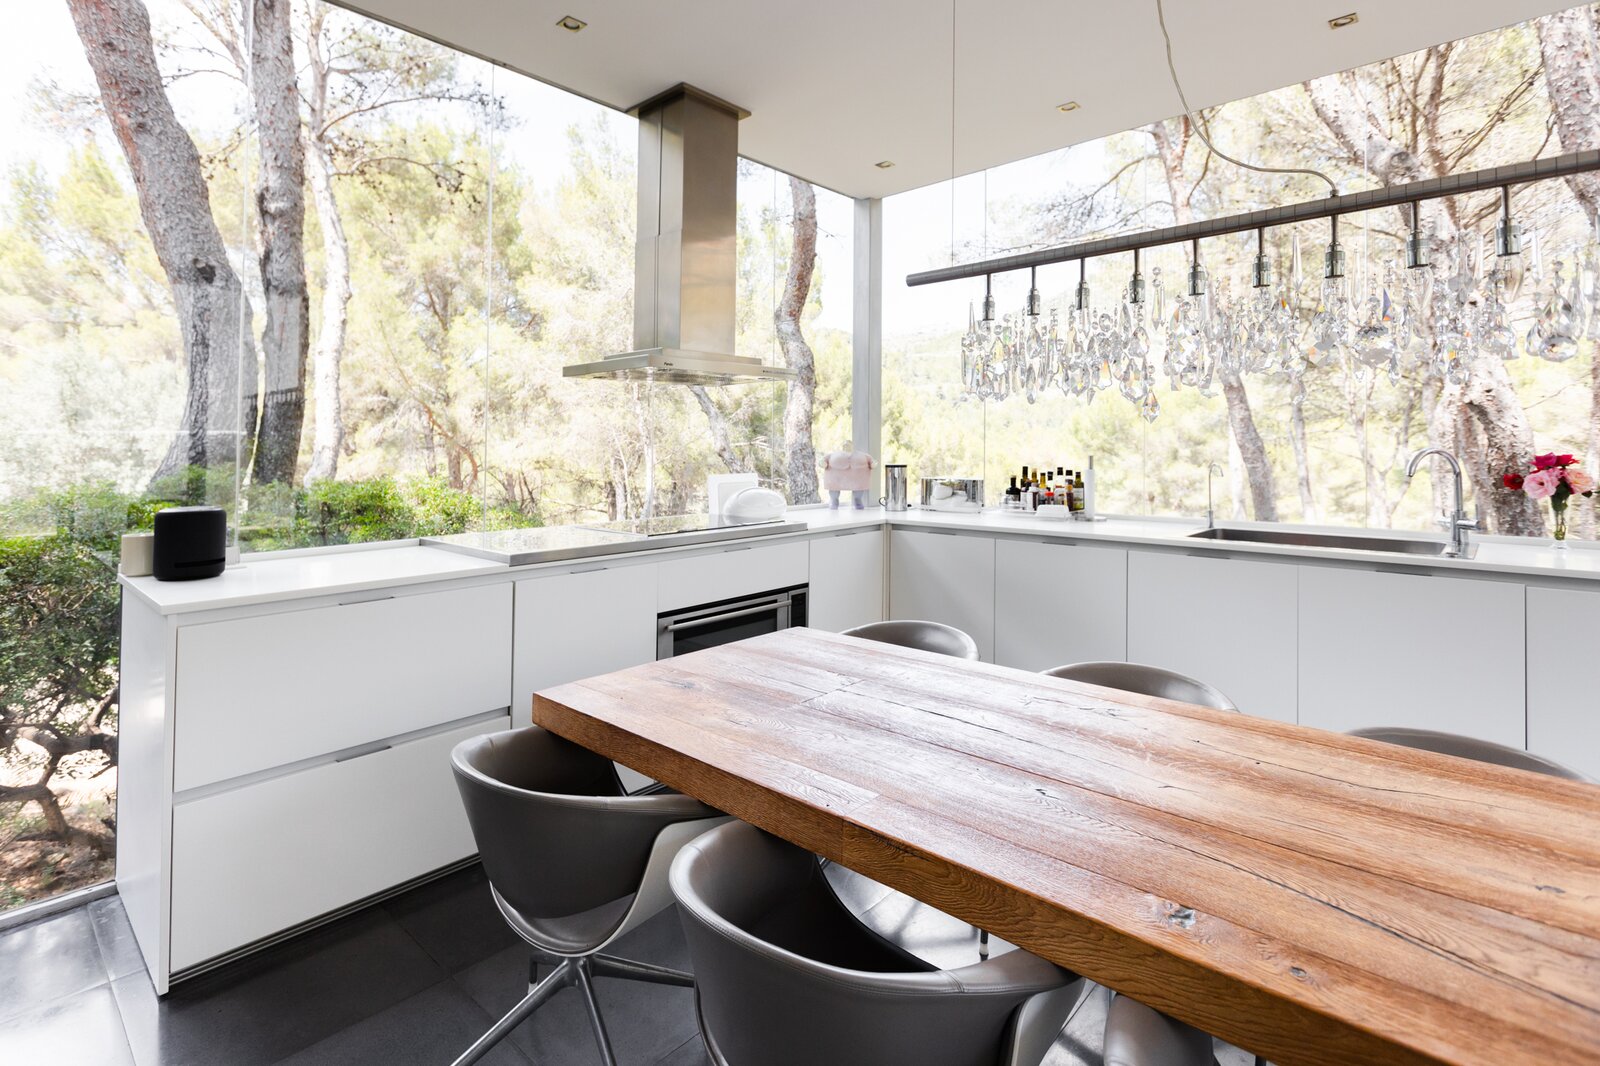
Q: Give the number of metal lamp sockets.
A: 9